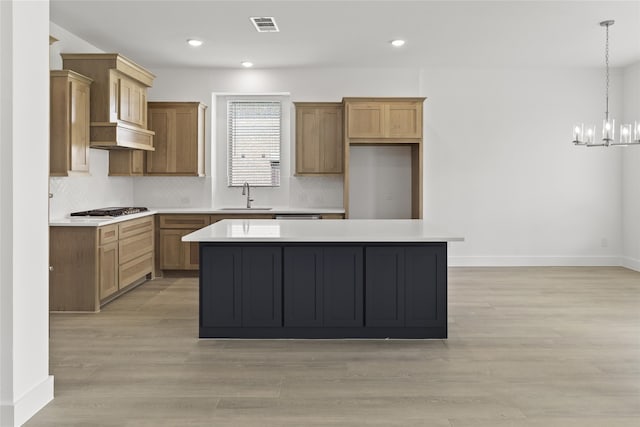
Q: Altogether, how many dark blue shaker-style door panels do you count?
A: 6